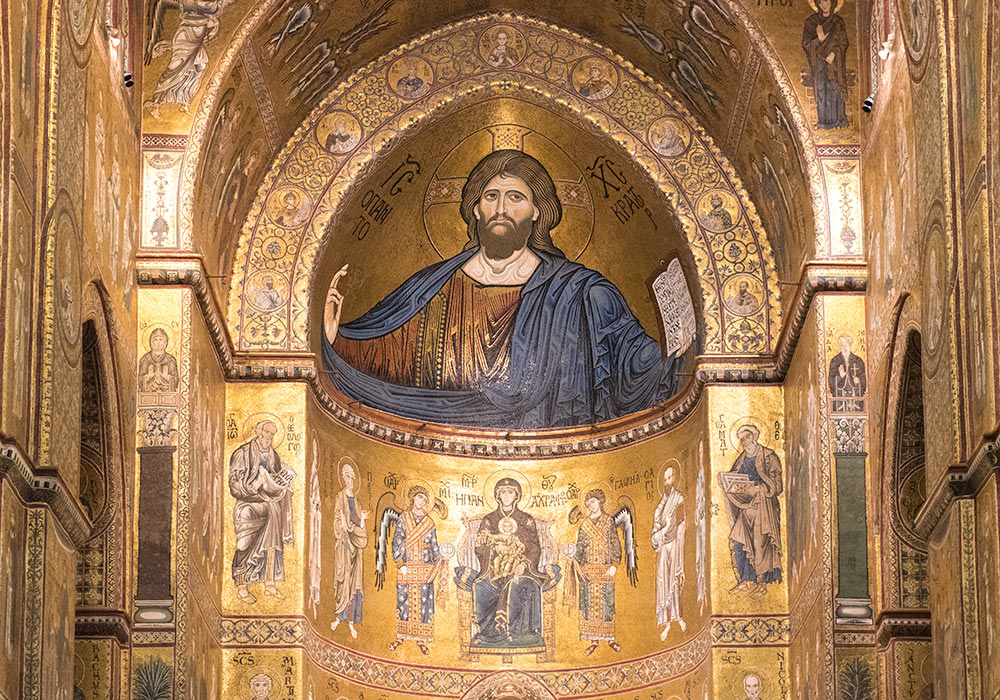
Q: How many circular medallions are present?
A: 9